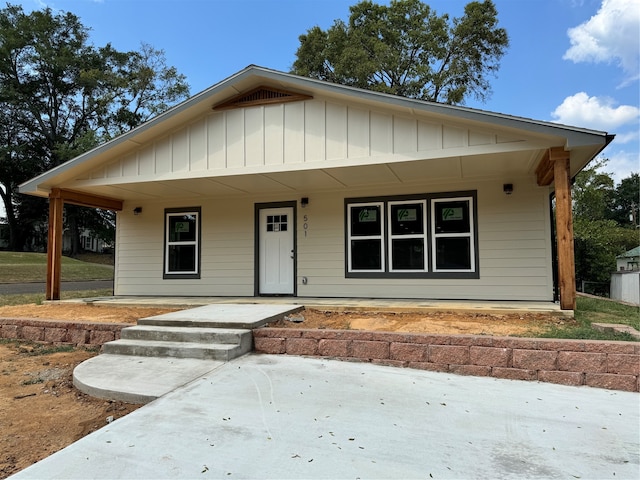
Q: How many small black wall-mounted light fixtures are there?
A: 3